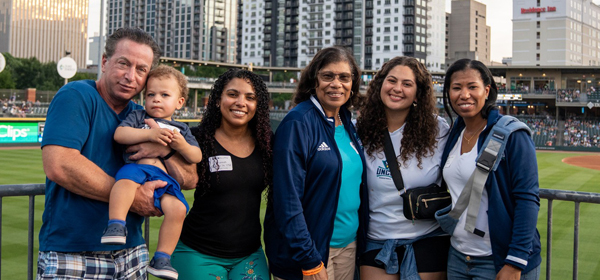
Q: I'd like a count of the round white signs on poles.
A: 2